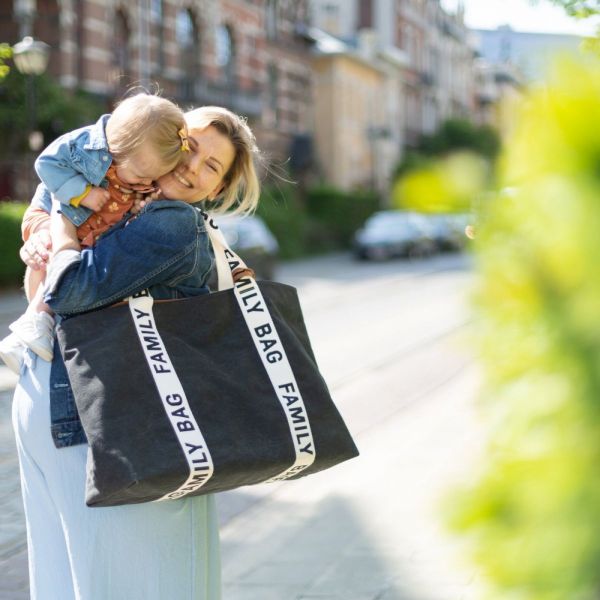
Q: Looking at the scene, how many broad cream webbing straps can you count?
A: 2